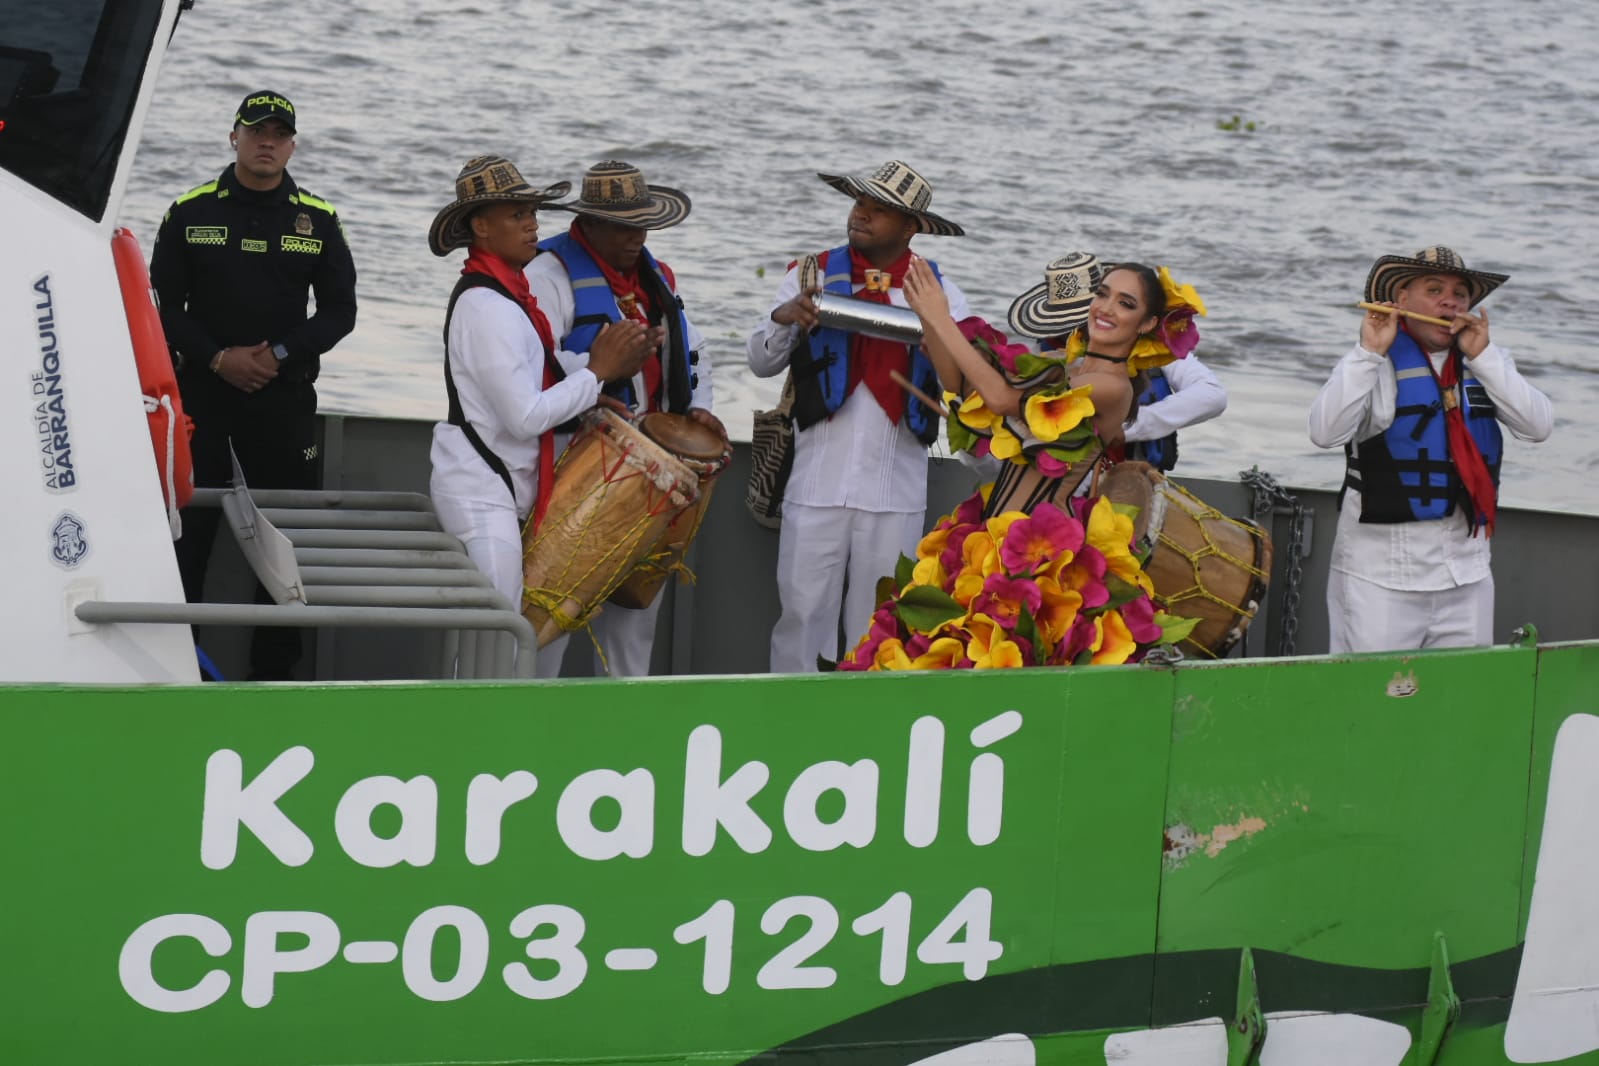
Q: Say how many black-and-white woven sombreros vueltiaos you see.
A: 5